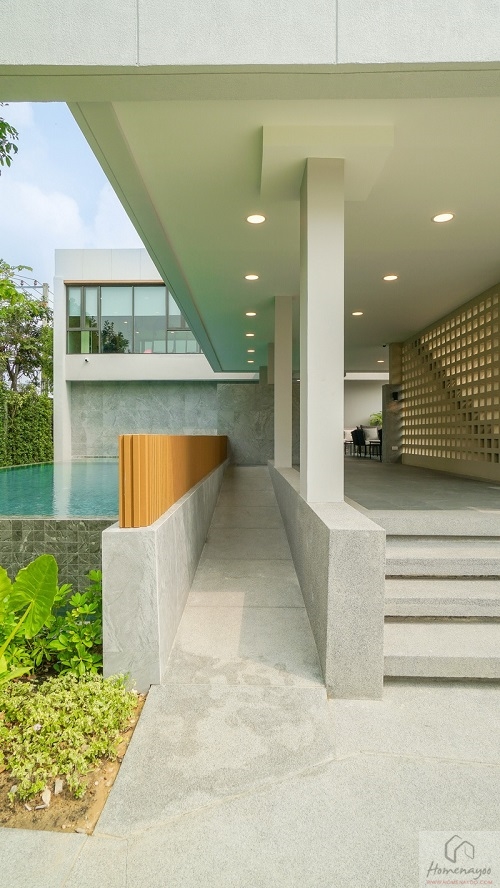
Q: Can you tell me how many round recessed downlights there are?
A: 10